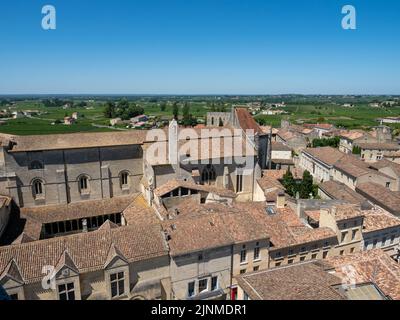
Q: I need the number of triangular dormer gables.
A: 3